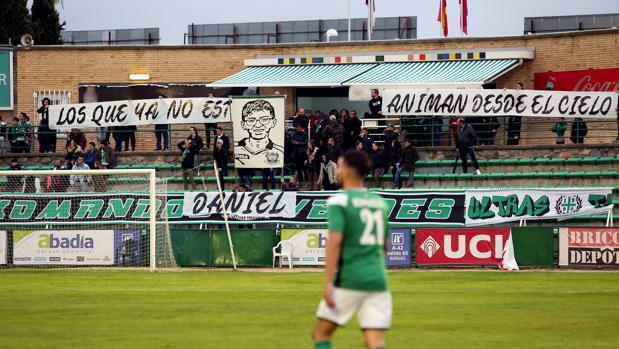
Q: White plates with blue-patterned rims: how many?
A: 0